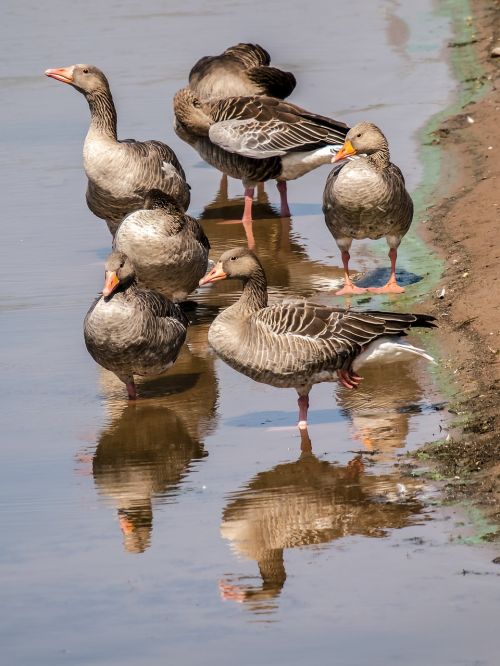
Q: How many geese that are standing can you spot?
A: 7